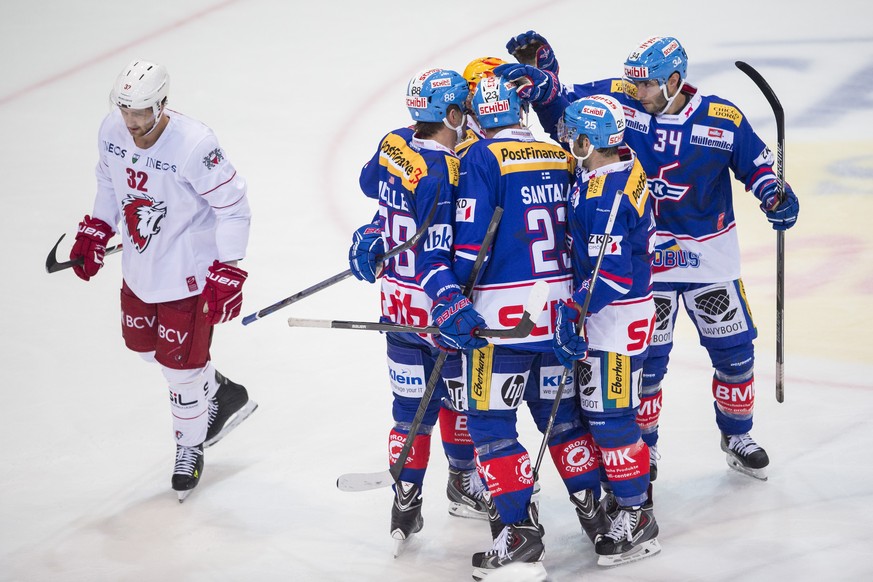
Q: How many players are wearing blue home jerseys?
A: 5